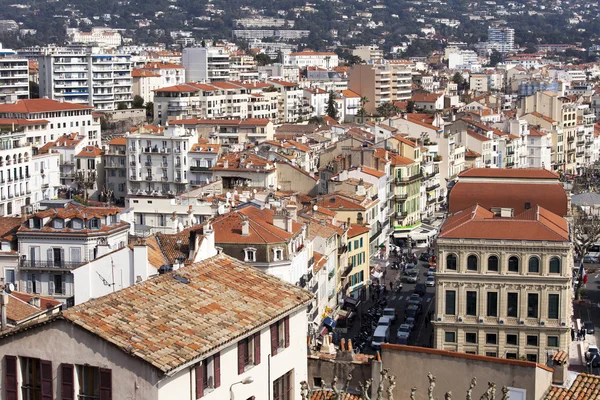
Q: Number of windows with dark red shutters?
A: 5